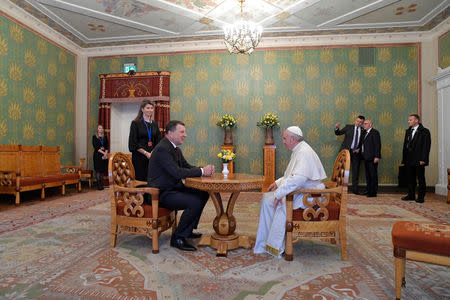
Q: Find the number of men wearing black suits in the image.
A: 4